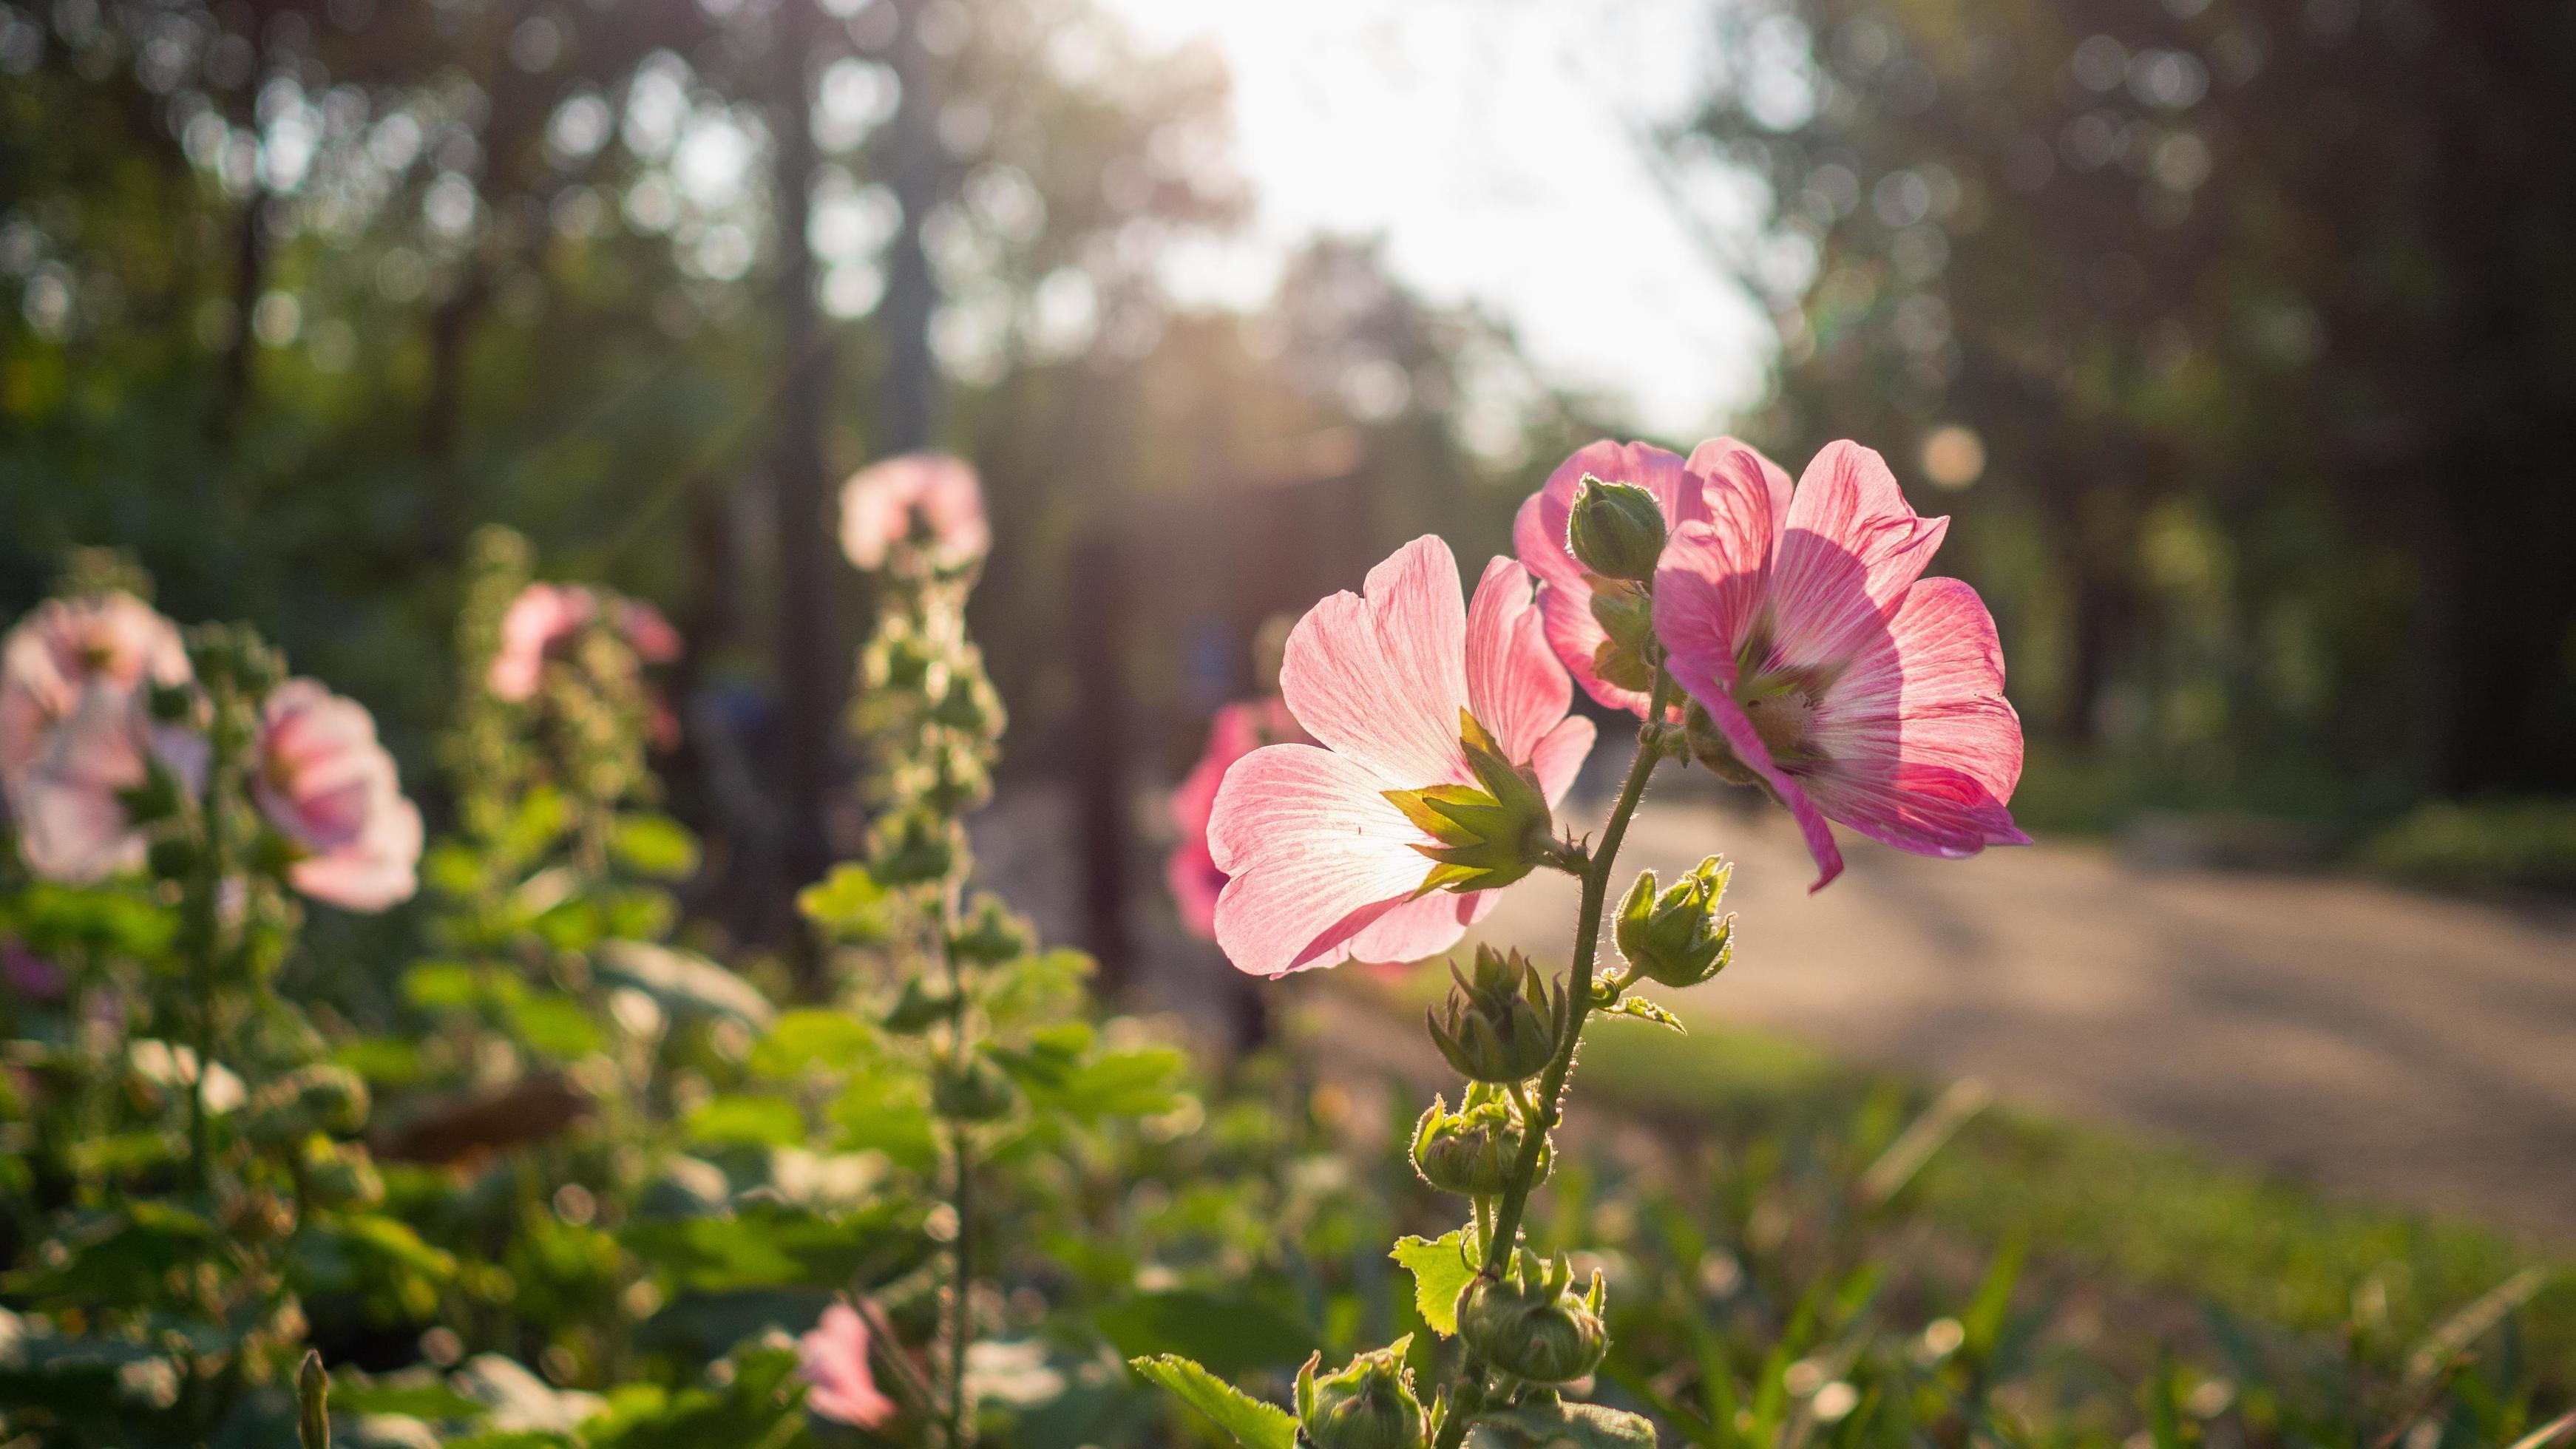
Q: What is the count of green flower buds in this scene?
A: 6